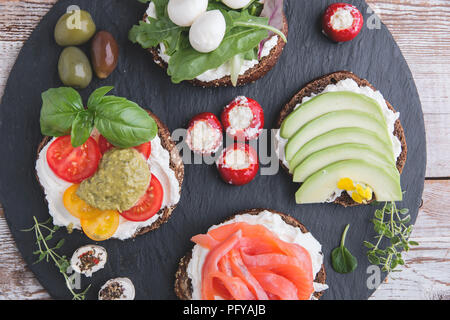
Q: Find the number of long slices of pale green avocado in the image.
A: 5